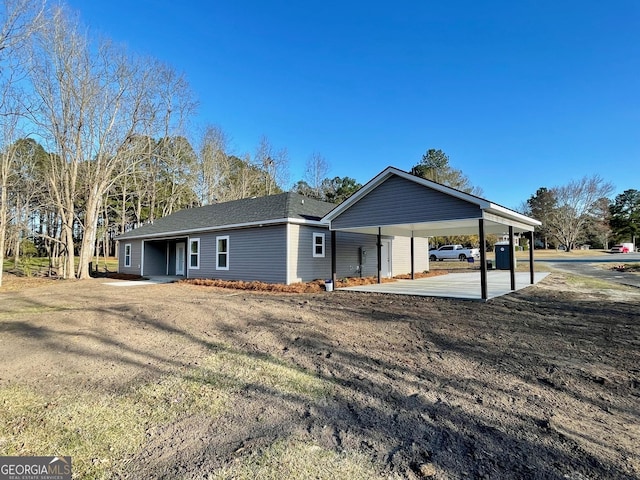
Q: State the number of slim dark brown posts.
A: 6